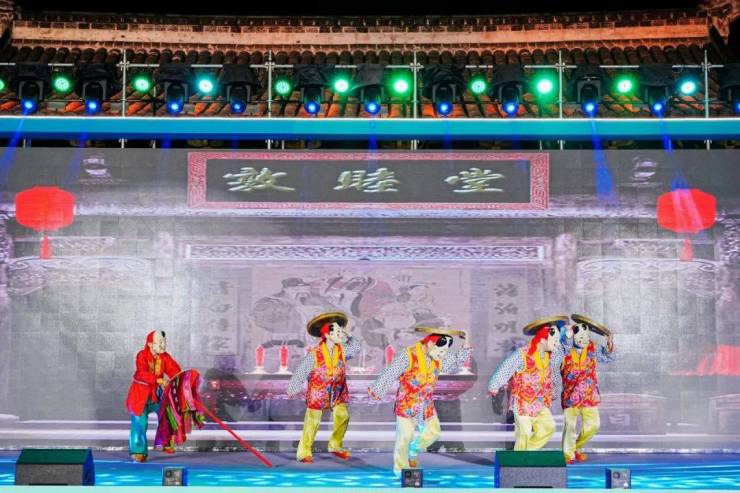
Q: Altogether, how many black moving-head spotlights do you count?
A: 11